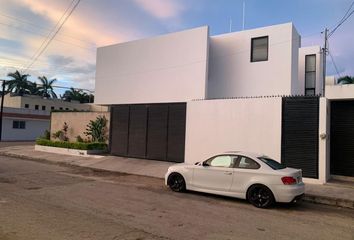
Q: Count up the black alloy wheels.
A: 2